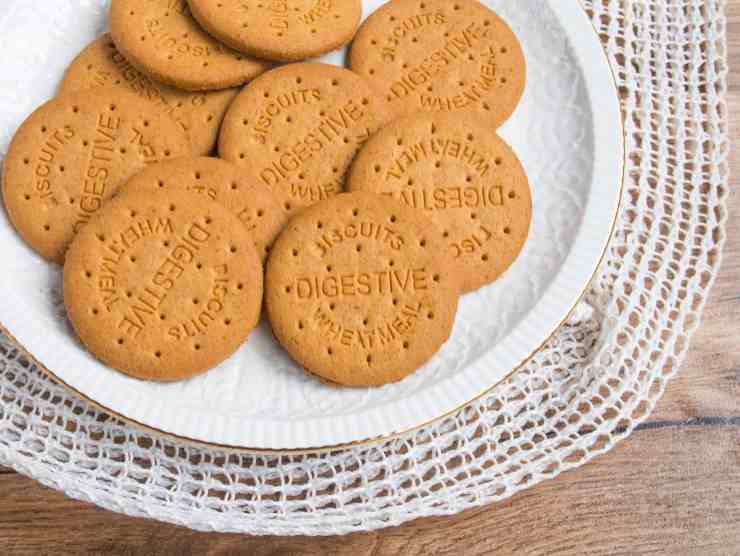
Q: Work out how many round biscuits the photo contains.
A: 10